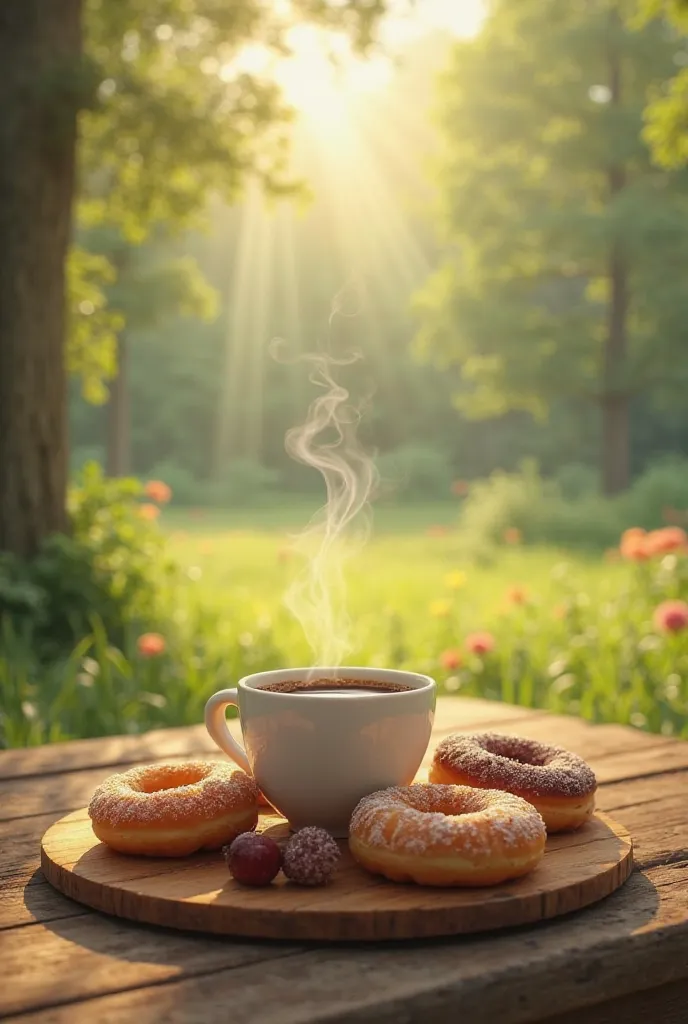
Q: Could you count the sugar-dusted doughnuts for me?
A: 3